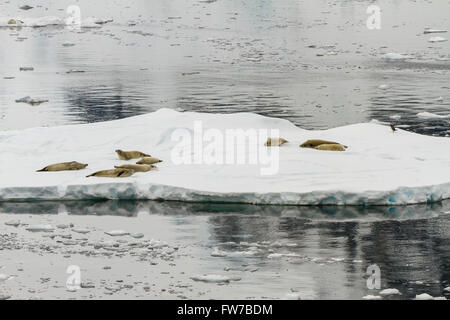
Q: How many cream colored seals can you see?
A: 8